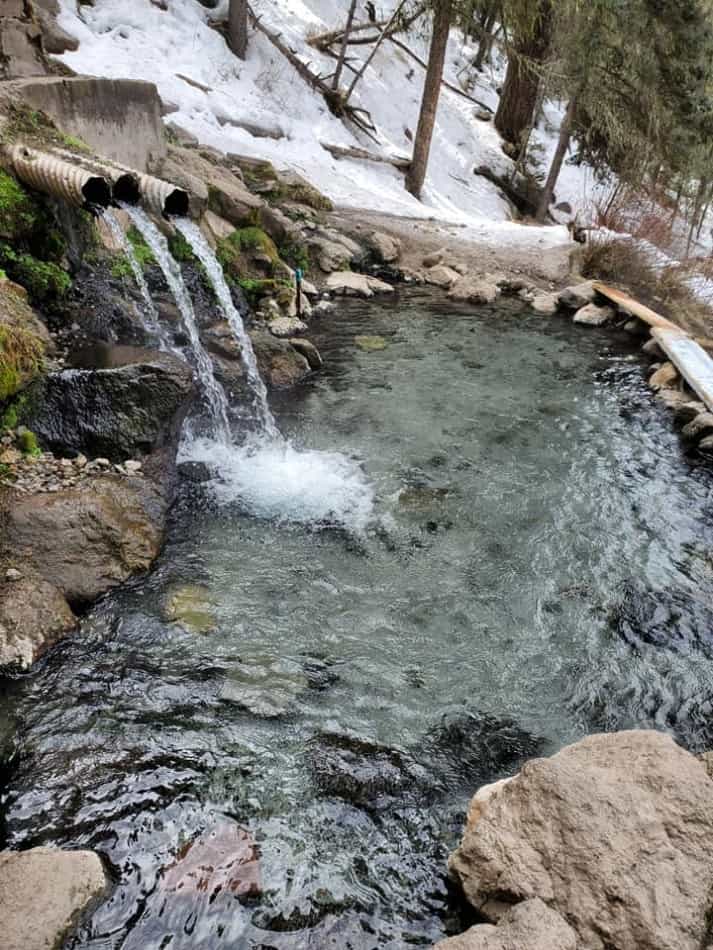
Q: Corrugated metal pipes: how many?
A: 3